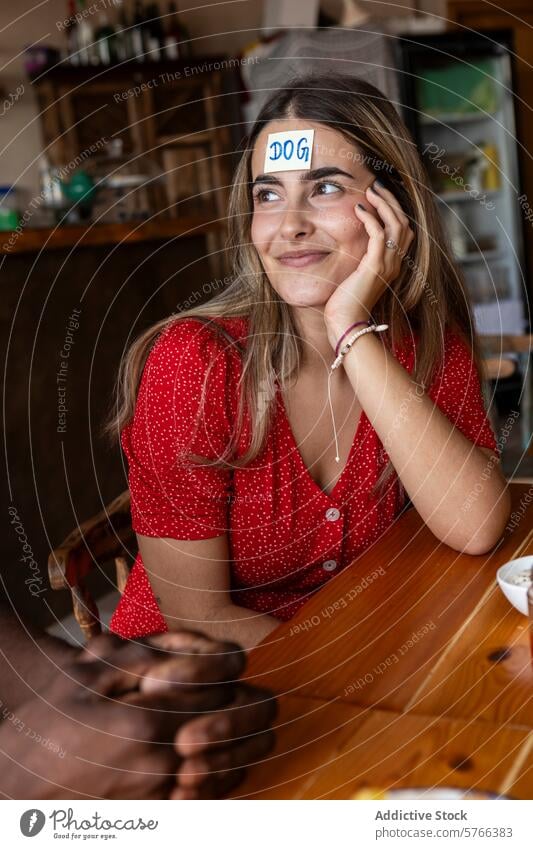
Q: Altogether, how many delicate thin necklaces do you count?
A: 0